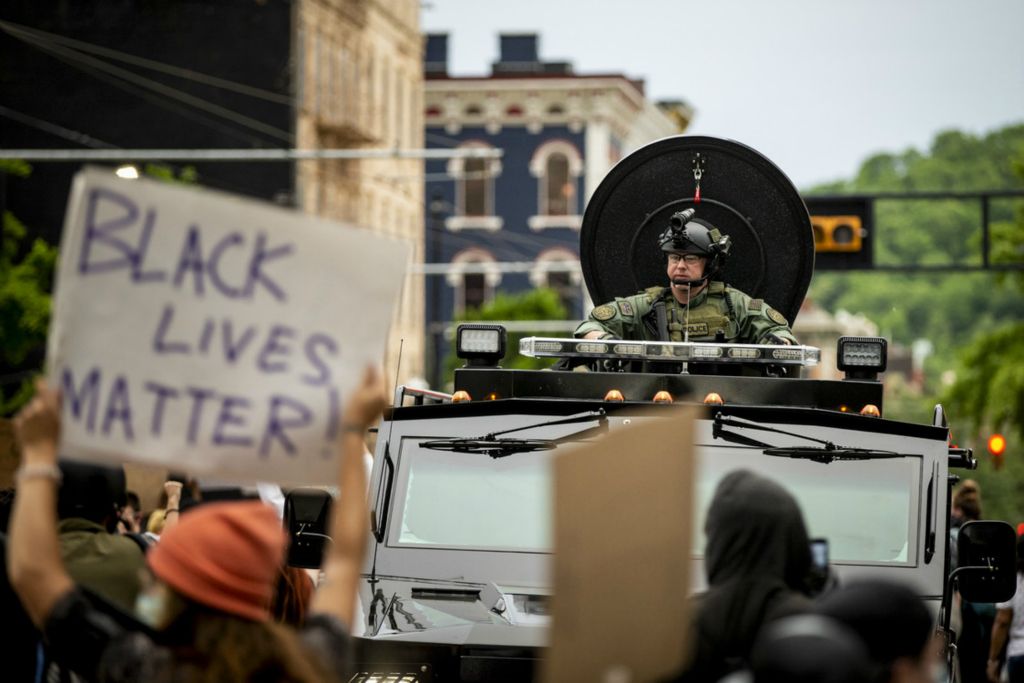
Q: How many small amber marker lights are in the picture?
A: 5